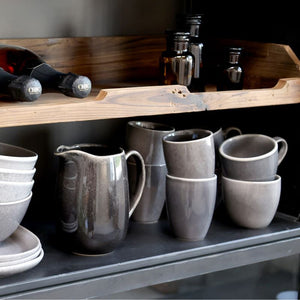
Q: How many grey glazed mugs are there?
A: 7